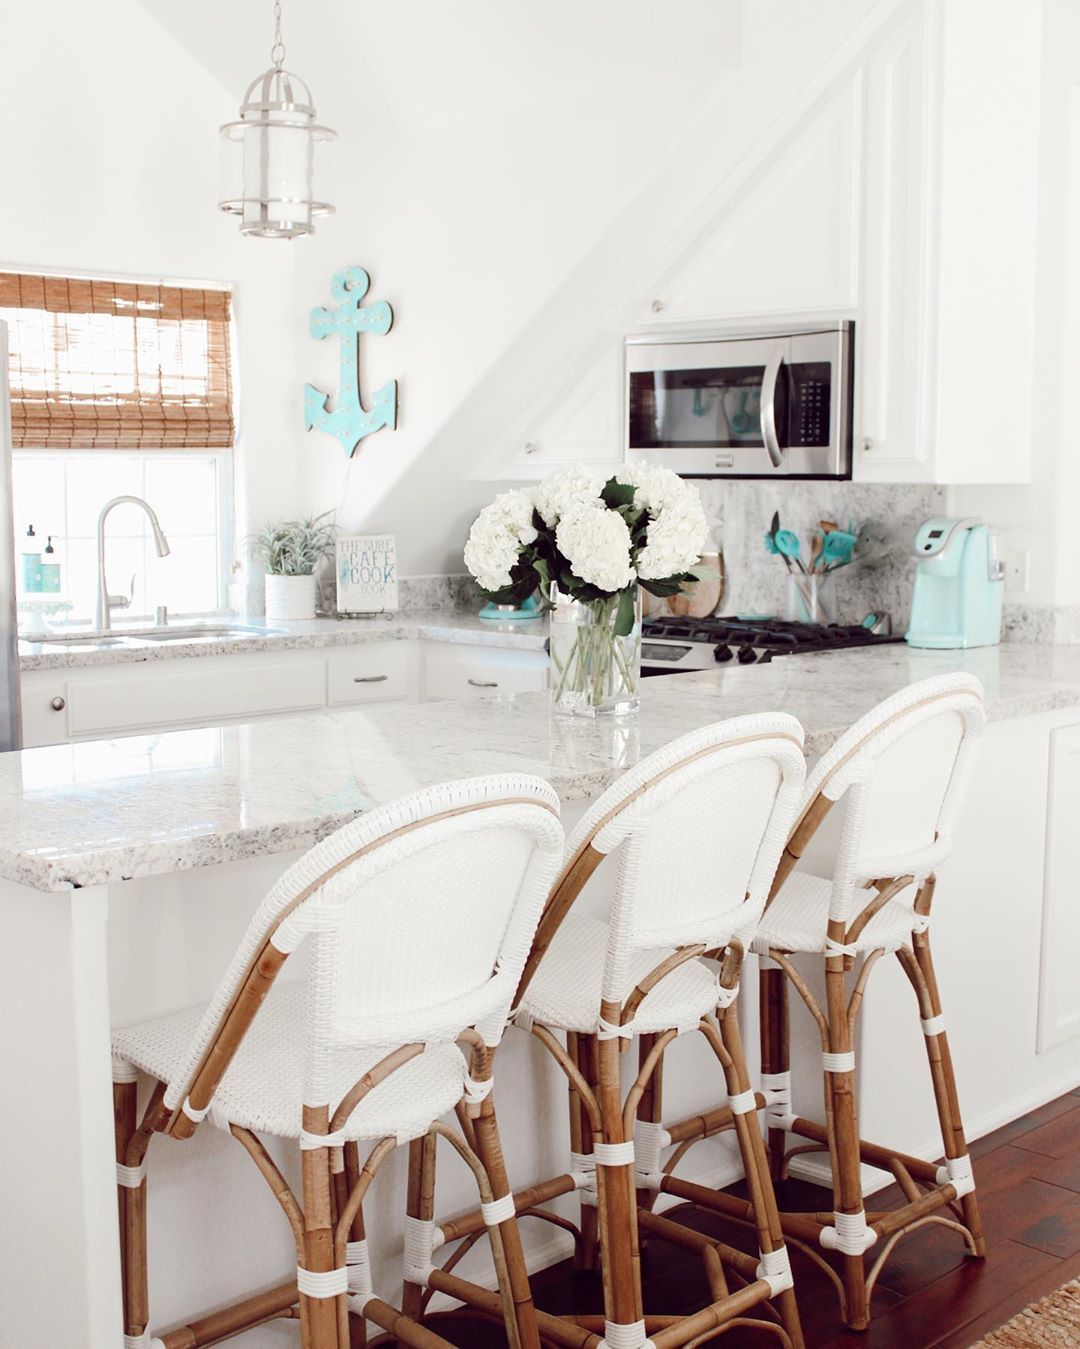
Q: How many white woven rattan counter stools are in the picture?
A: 3